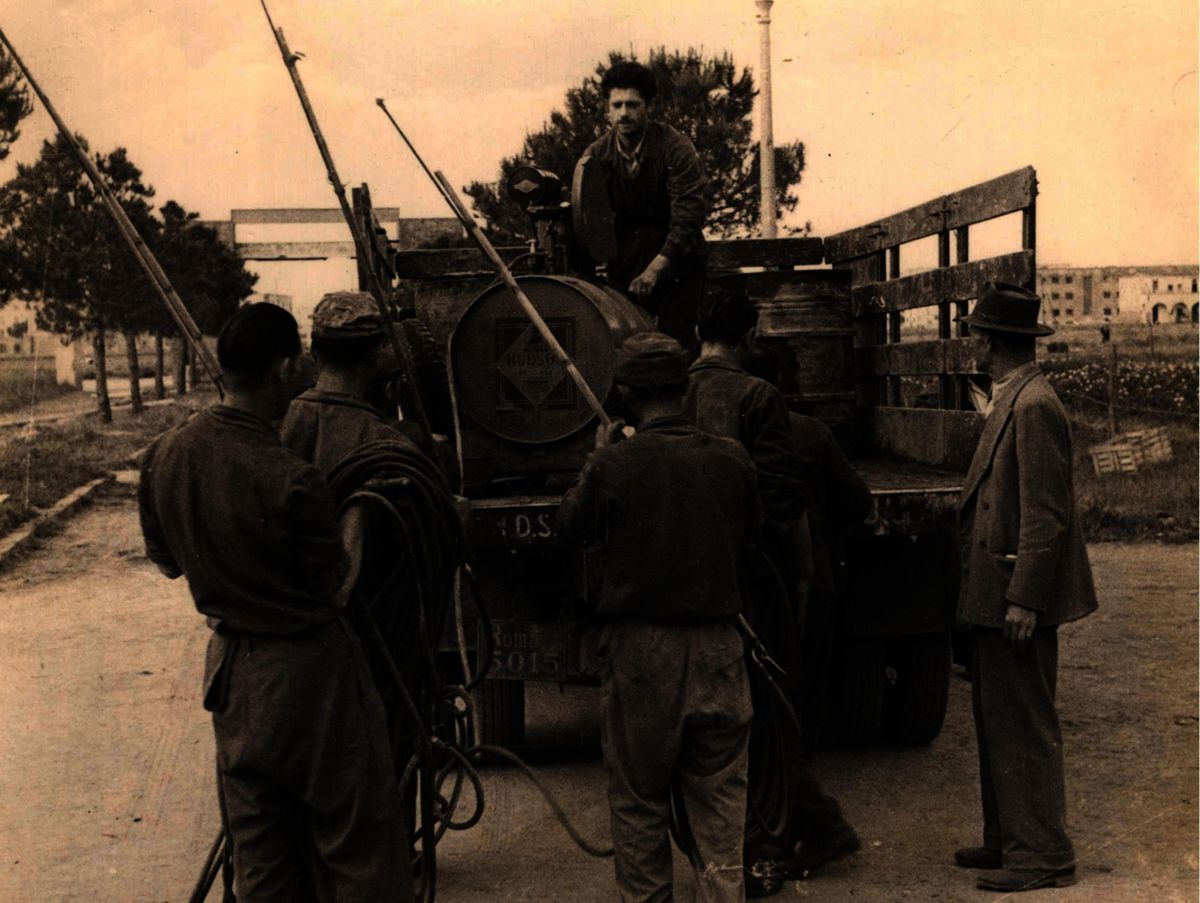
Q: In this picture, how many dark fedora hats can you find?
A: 1